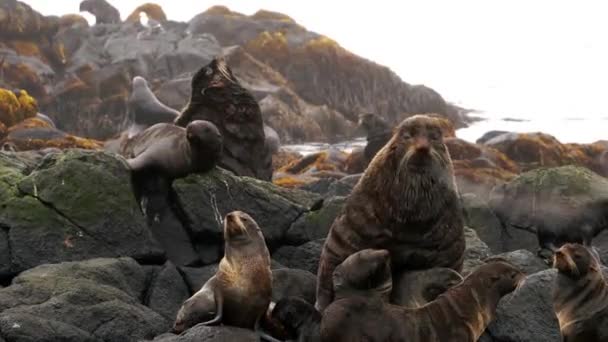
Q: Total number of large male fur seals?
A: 2